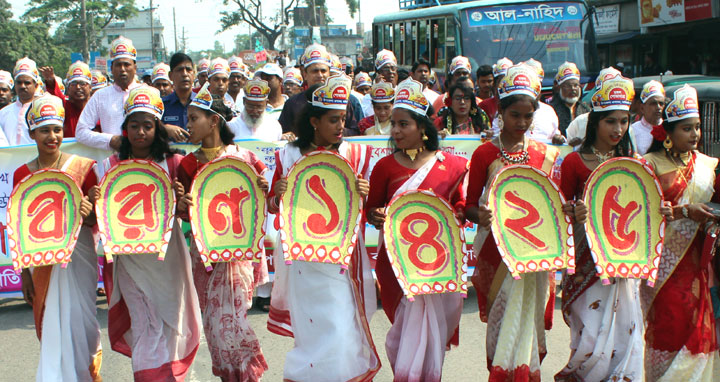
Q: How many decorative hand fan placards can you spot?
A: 7